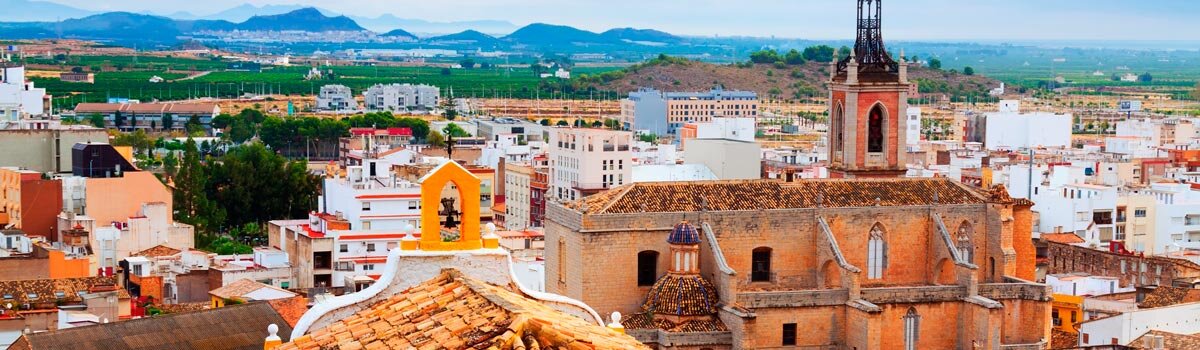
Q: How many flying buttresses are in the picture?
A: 3